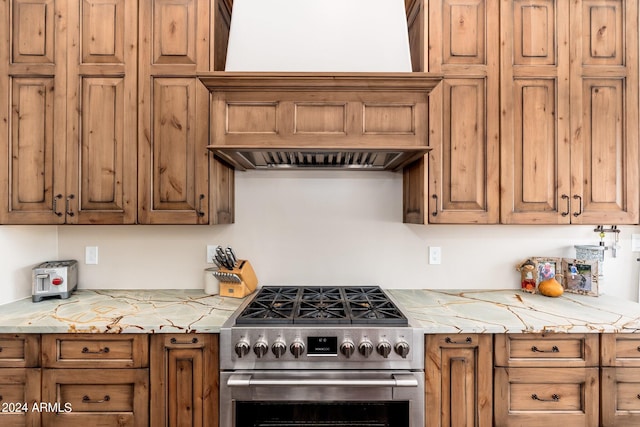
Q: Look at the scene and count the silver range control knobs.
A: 8